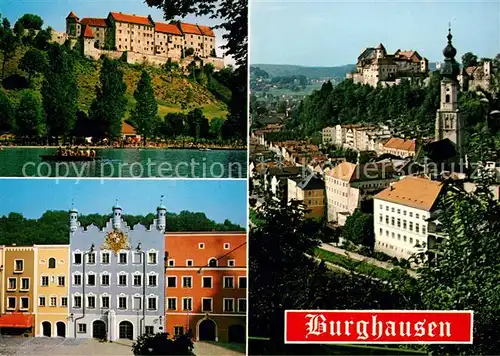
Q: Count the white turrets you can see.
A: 3